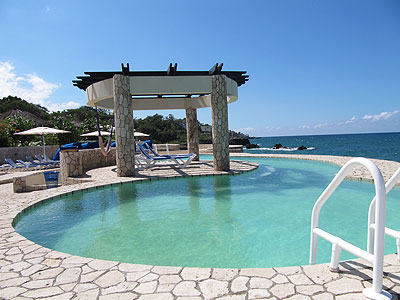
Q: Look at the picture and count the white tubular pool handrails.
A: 2